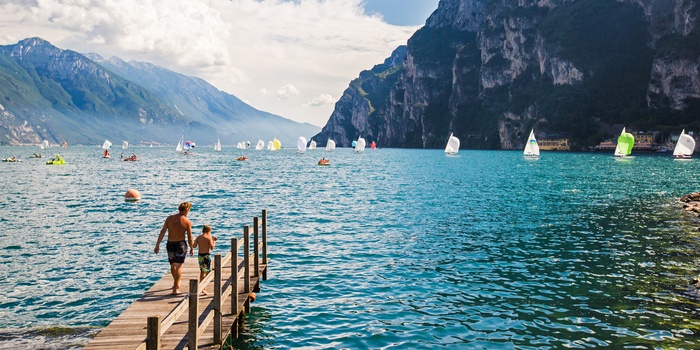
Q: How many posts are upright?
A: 7